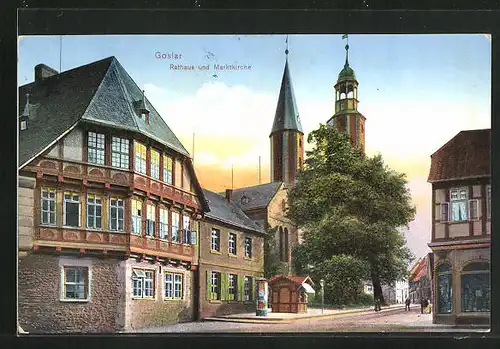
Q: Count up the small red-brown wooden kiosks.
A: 1